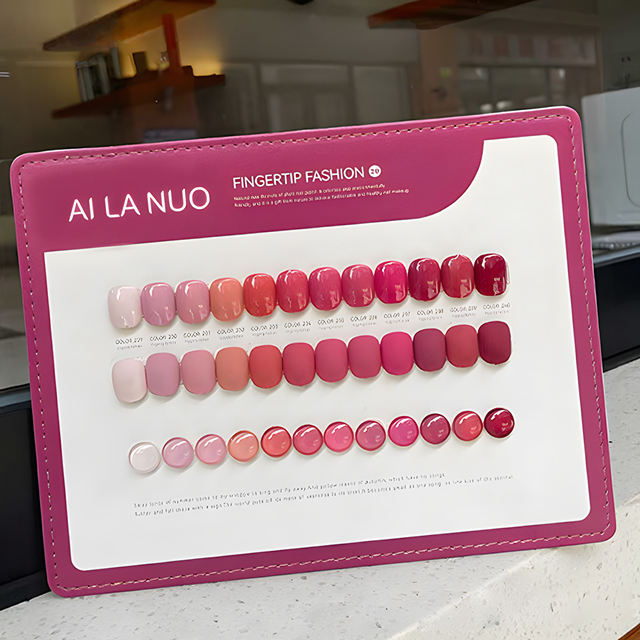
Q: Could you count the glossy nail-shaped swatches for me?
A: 12